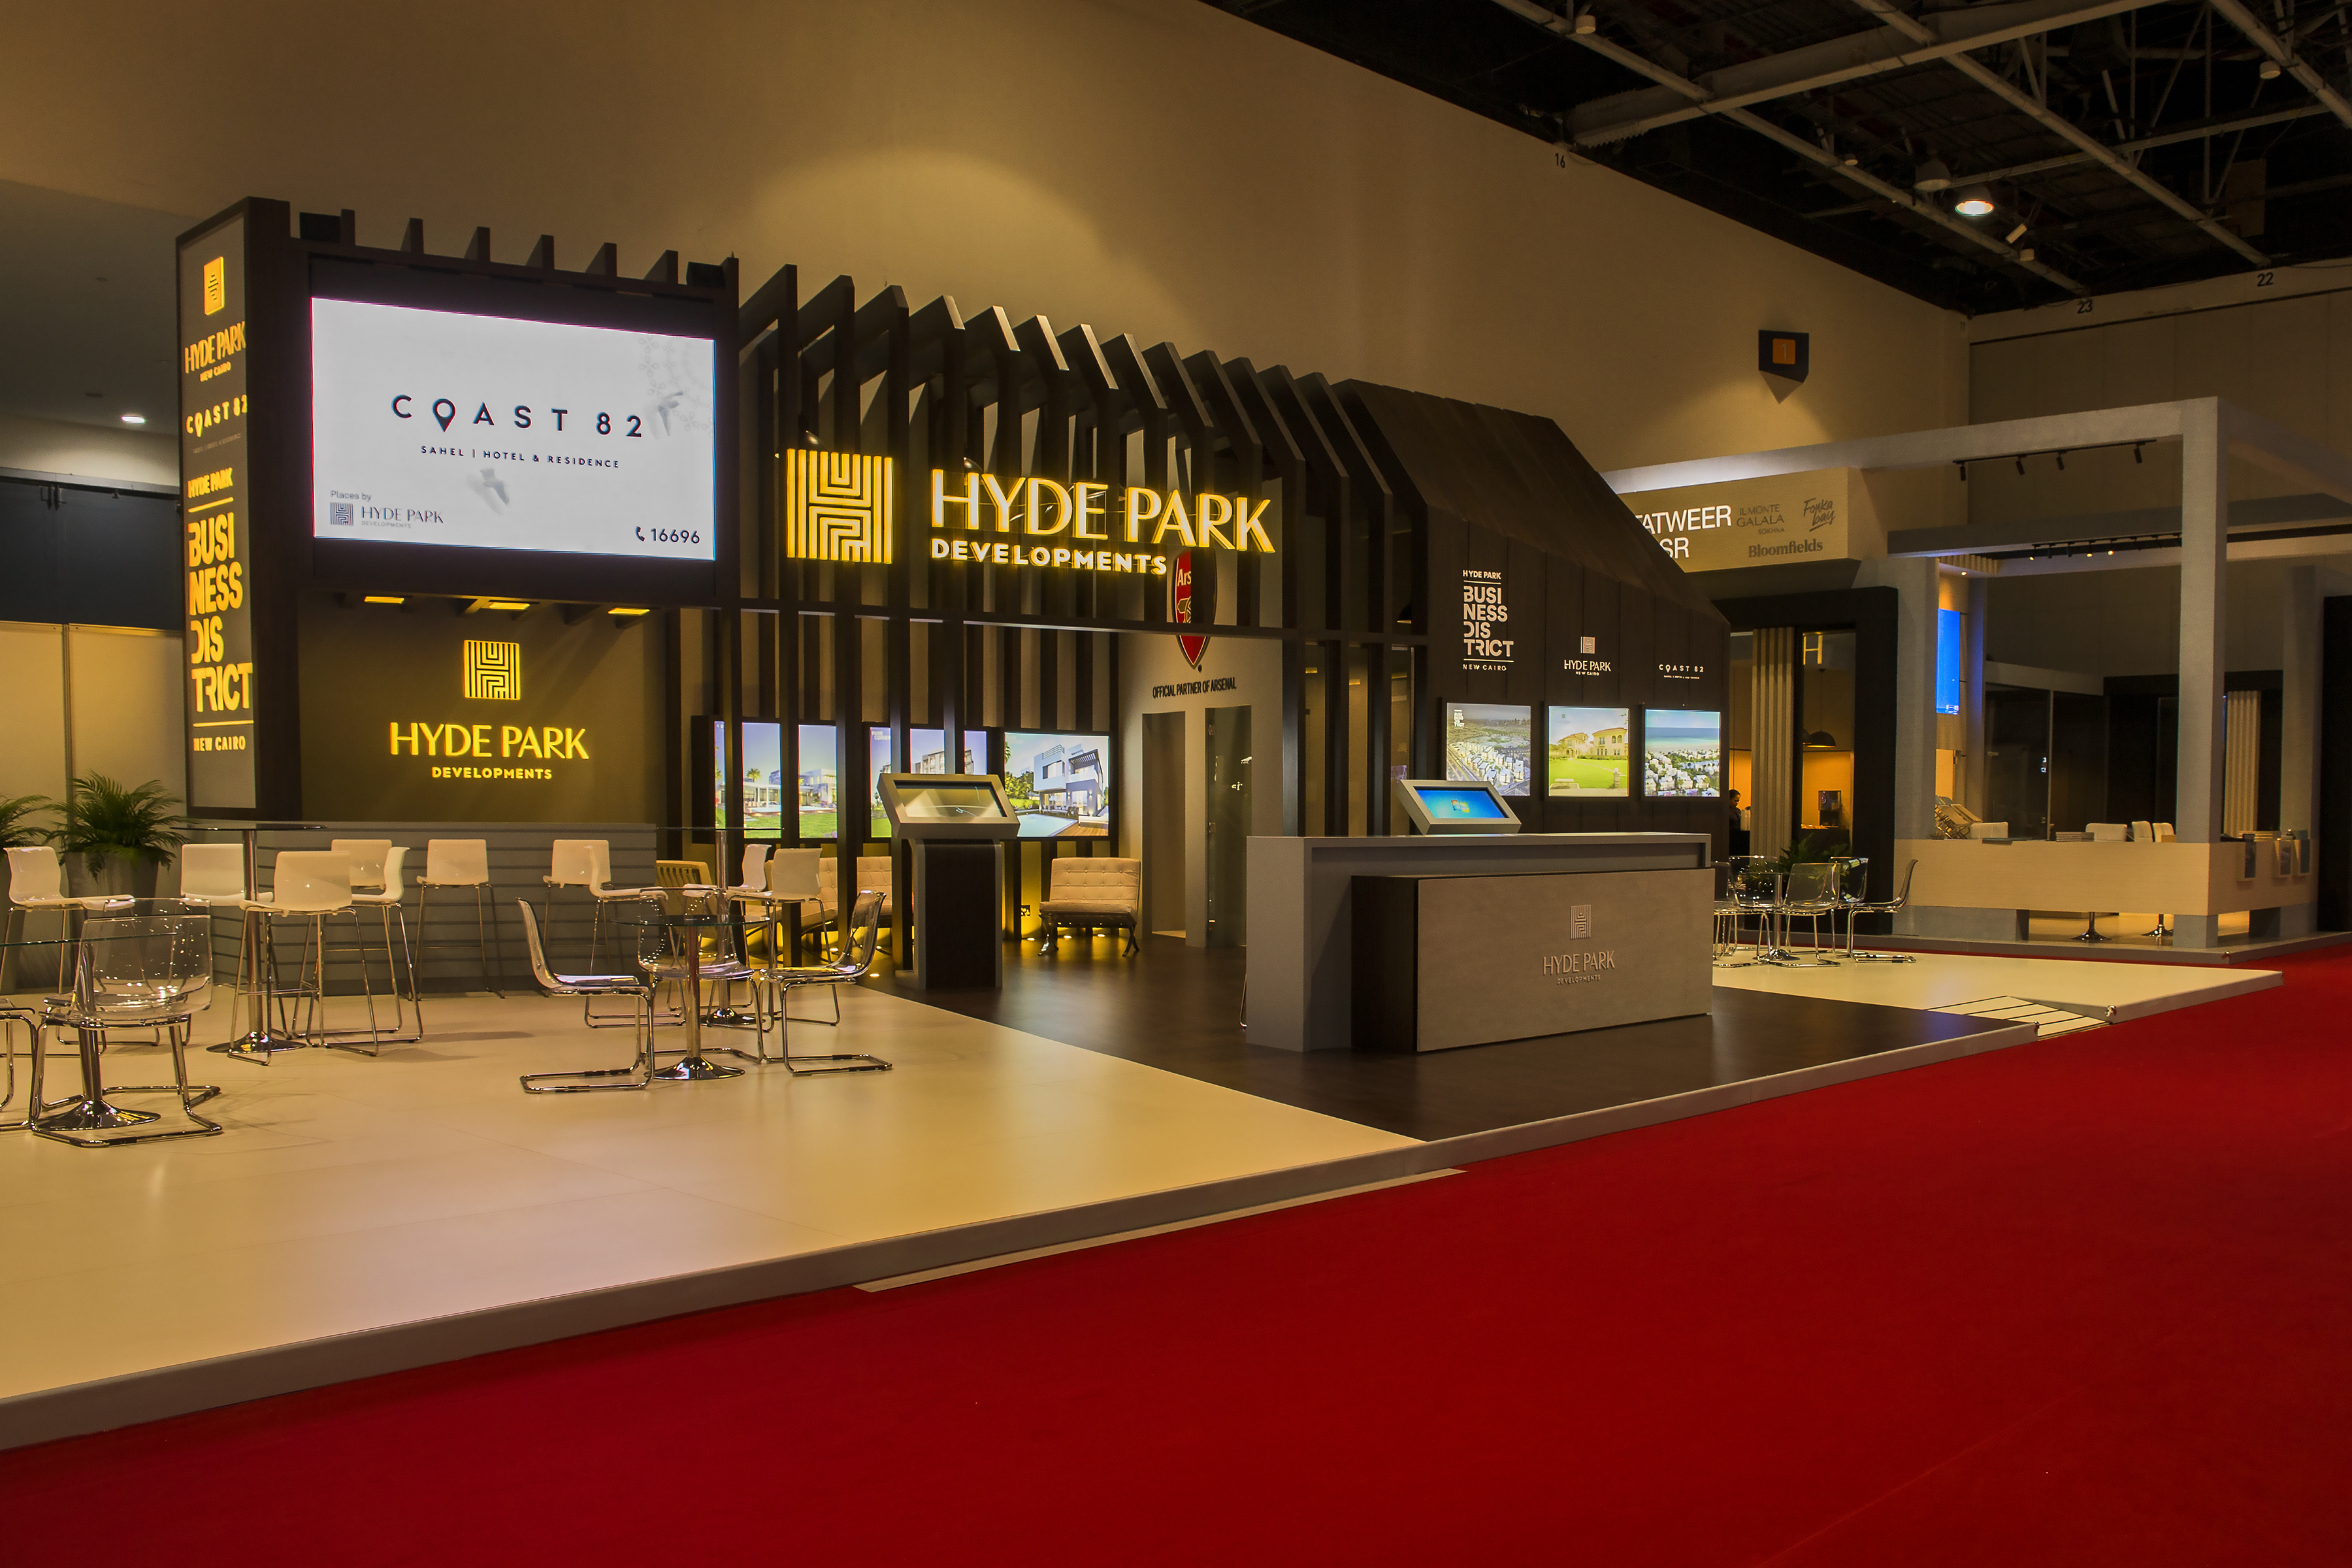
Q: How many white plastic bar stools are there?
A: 10